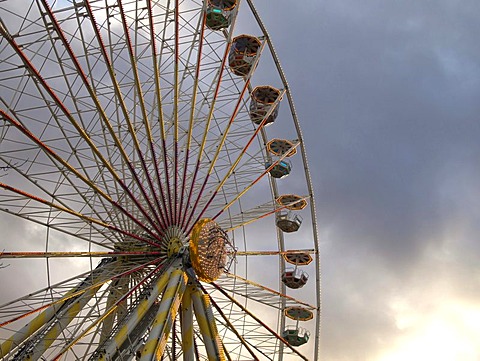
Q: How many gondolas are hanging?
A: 7